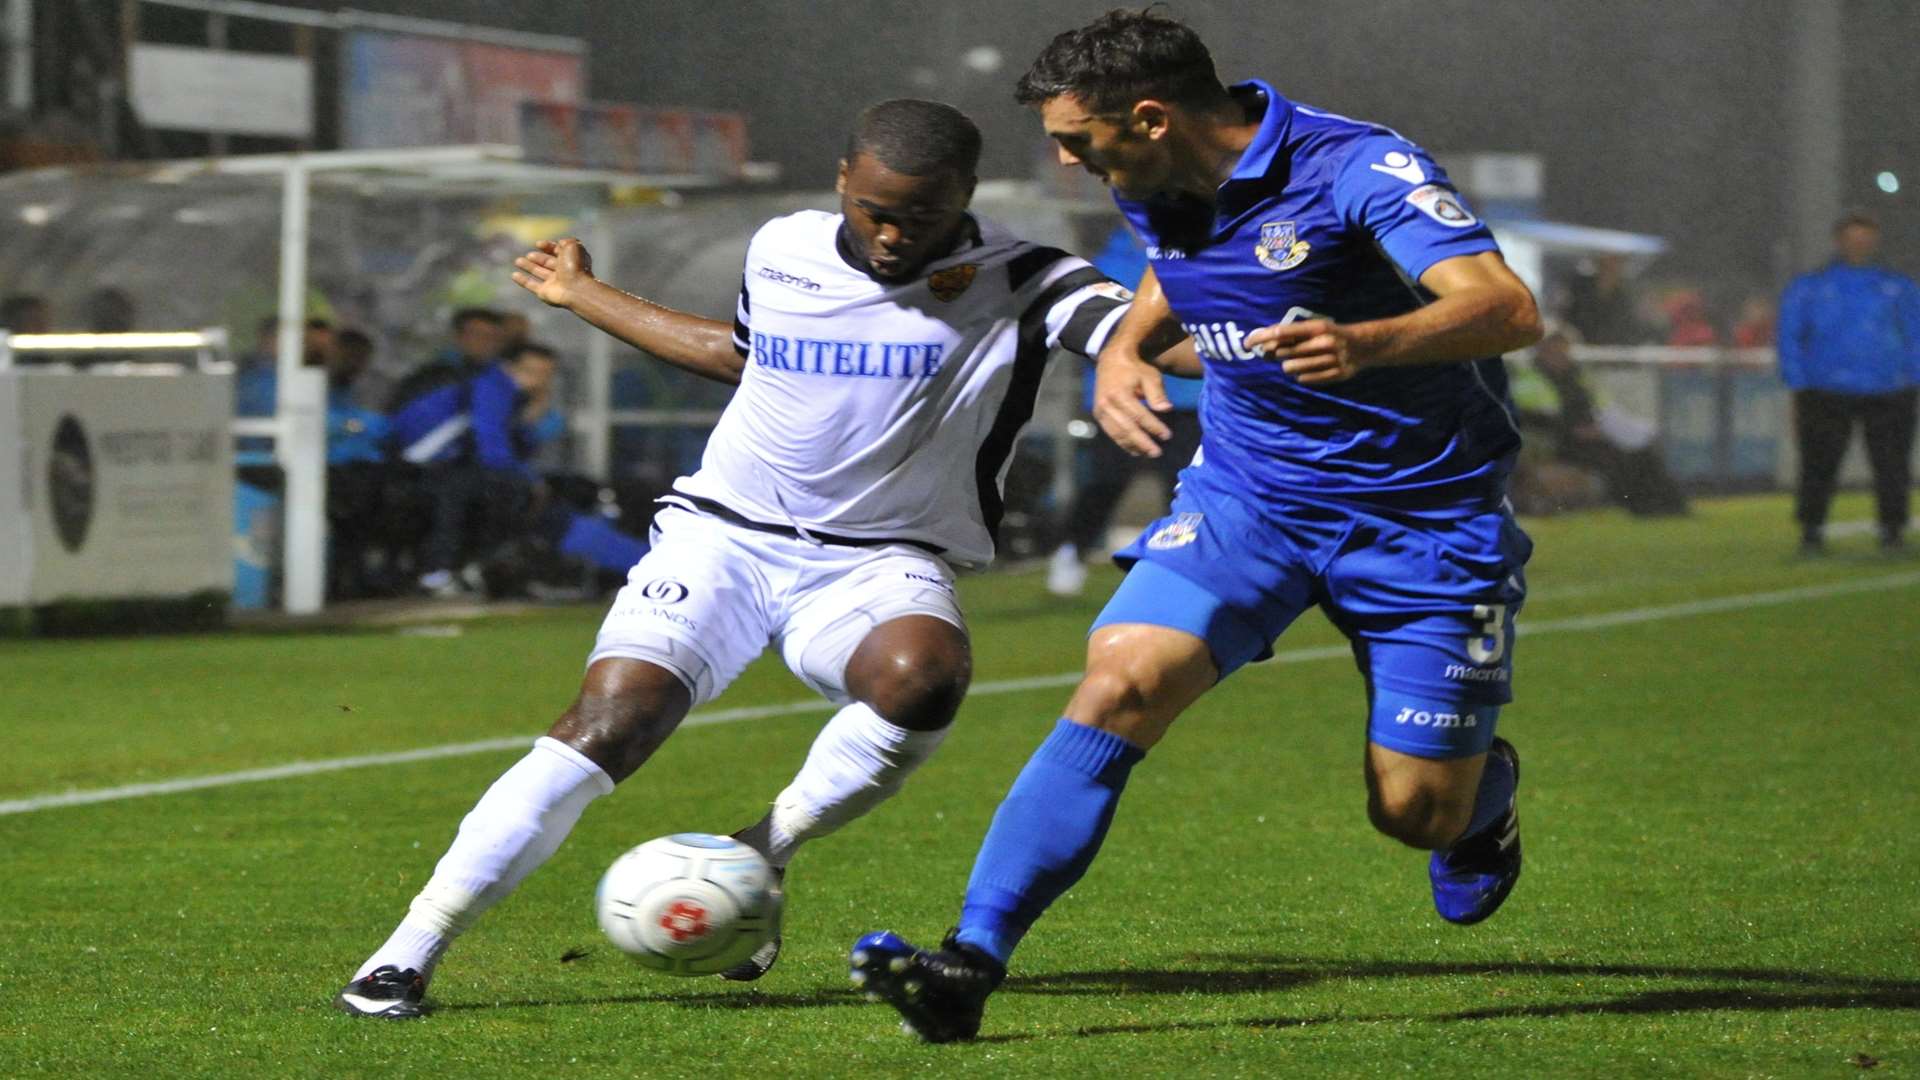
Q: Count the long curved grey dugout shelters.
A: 2